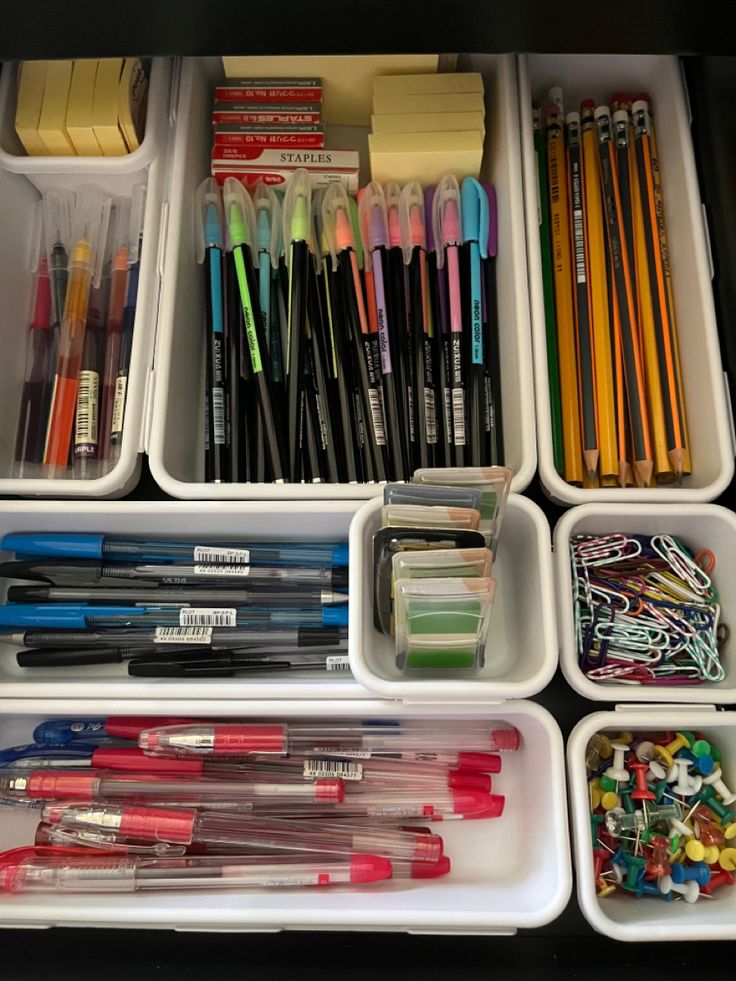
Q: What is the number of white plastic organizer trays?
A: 9